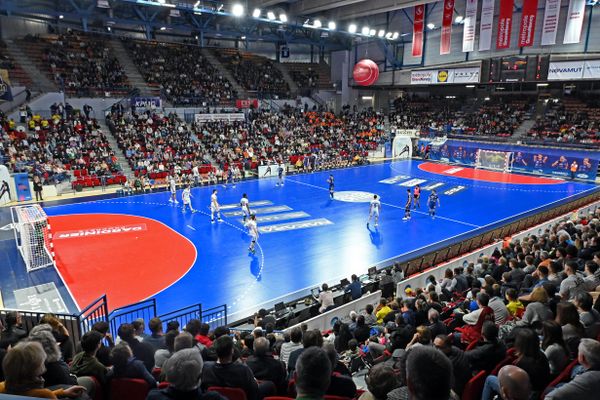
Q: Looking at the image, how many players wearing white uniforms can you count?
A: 6